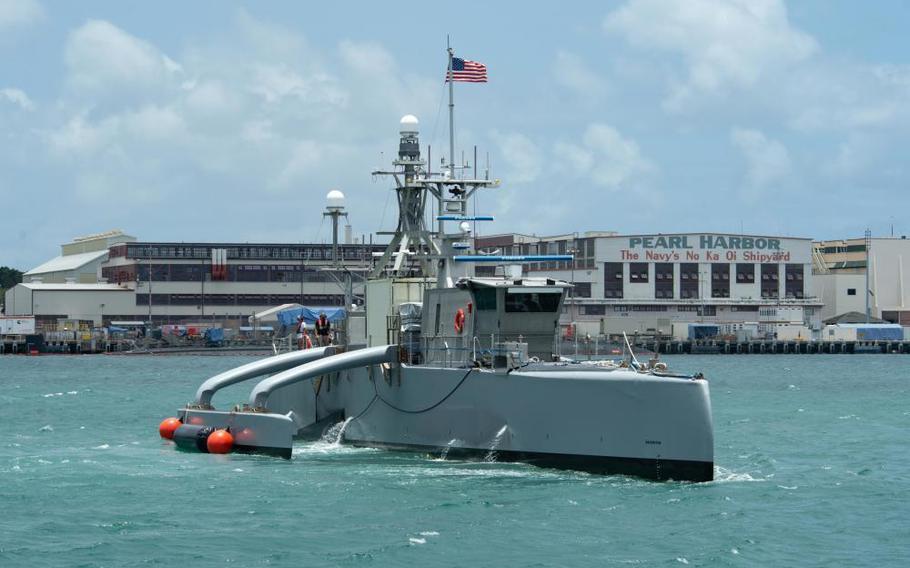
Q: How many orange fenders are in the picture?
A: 2